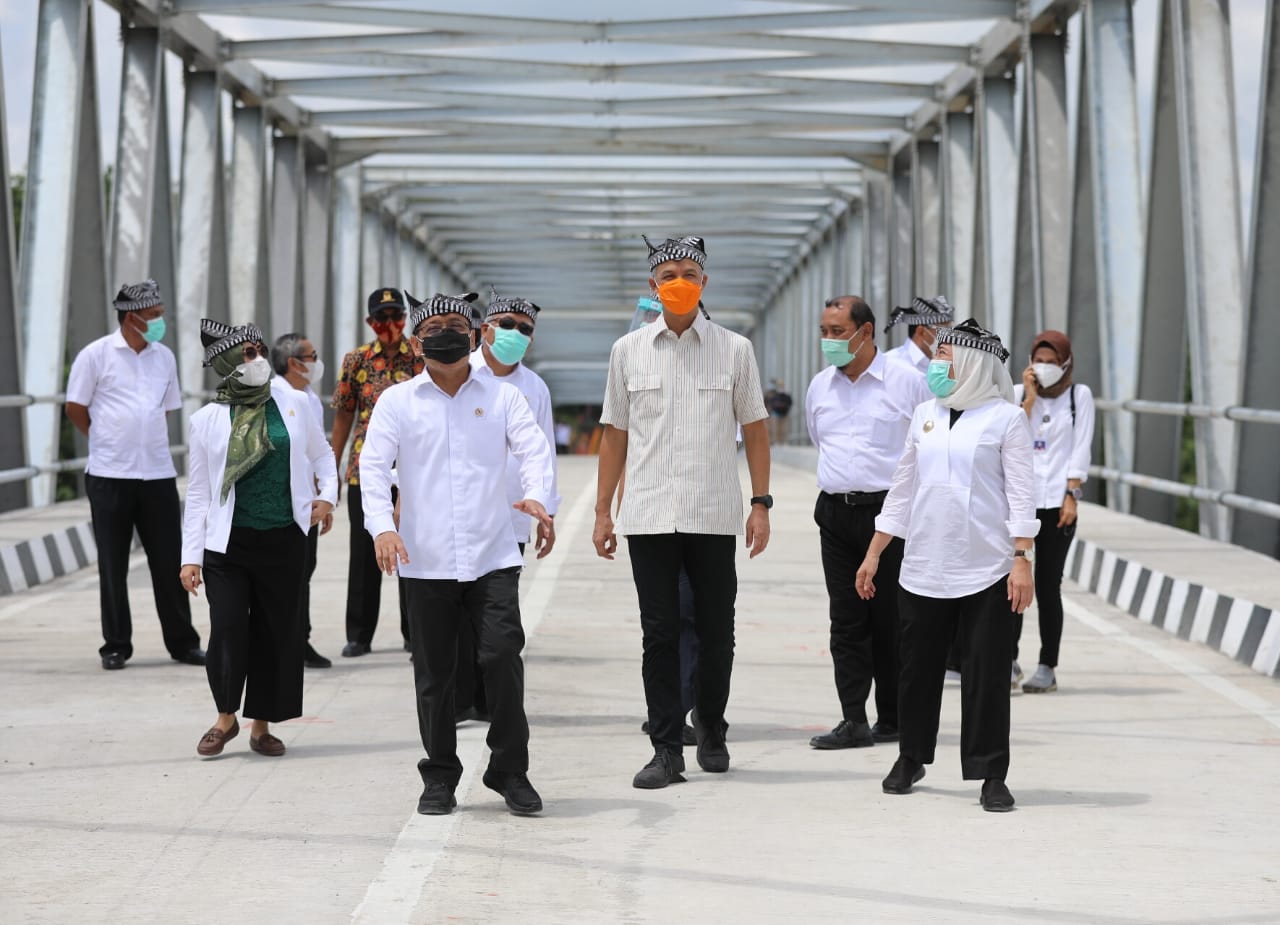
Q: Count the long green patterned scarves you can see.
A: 1